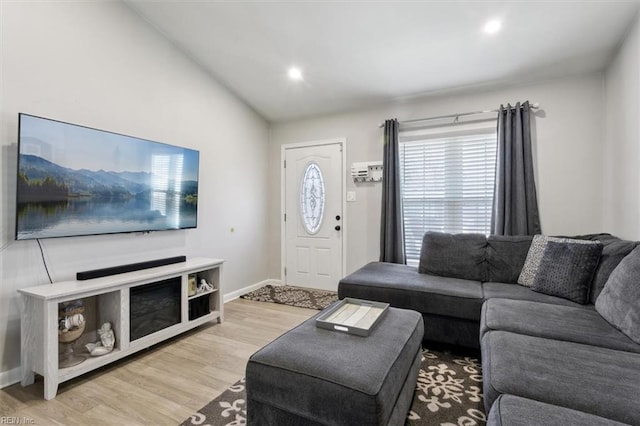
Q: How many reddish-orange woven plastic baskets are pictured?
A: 0